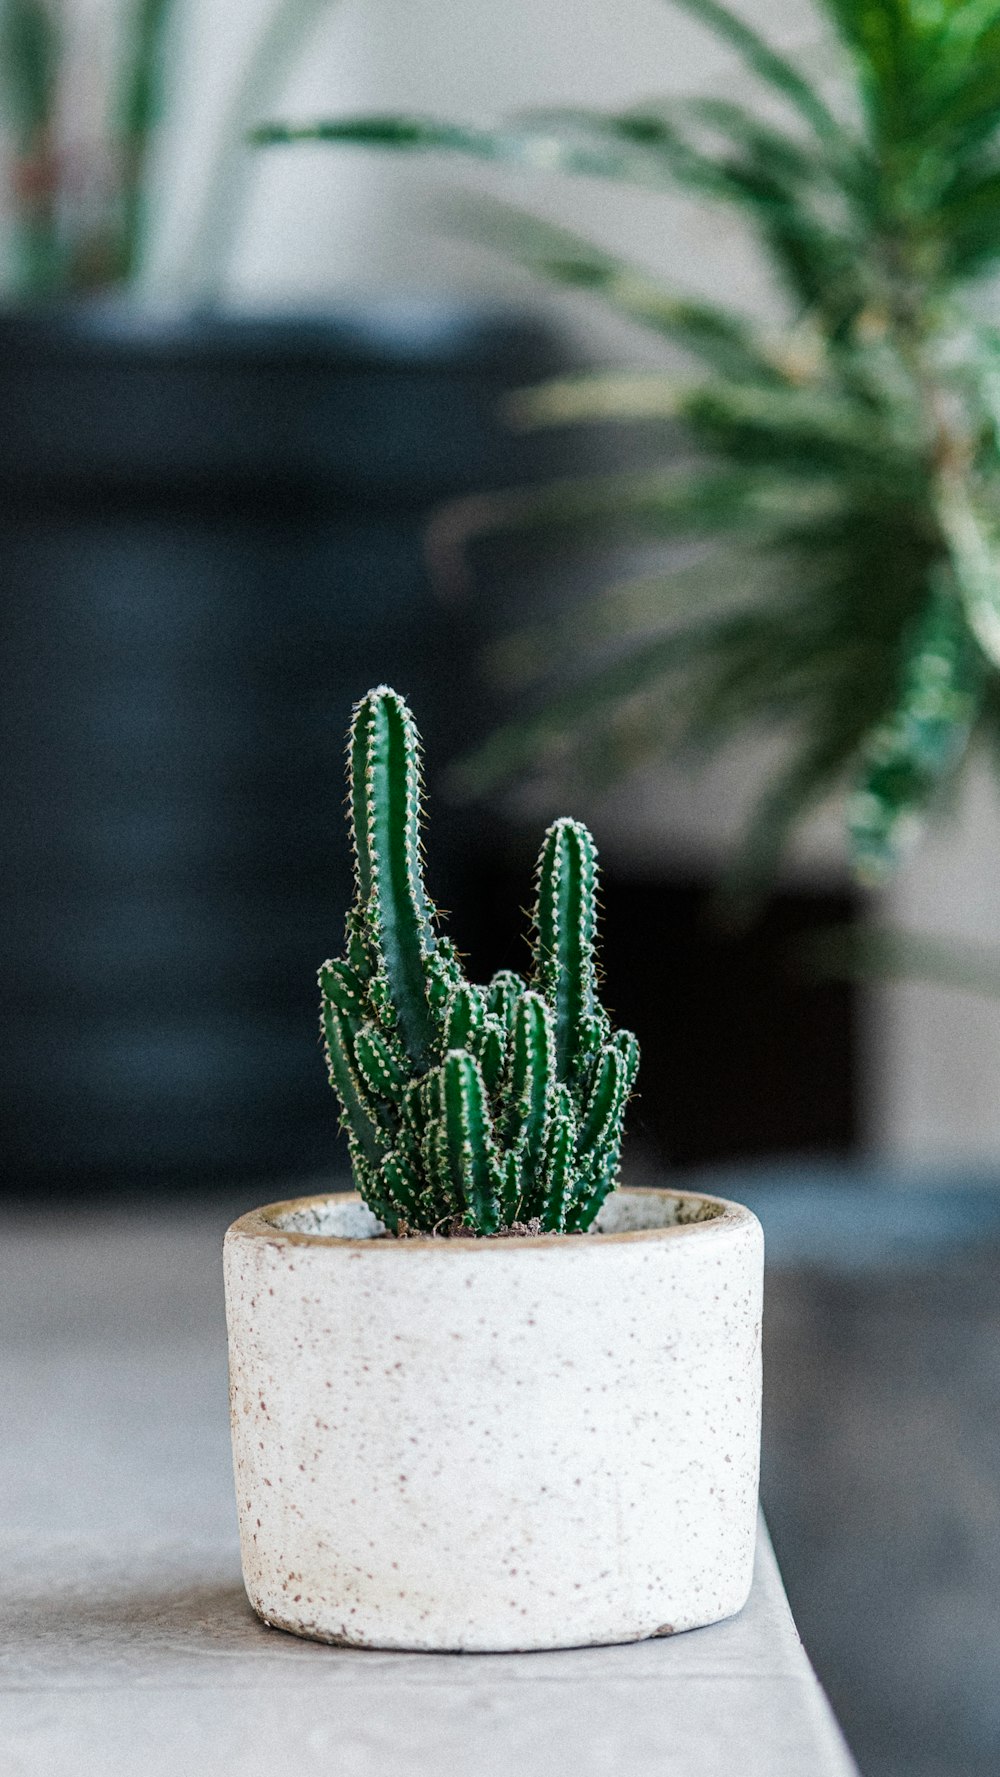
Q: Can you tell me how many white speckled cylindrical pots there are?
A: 1